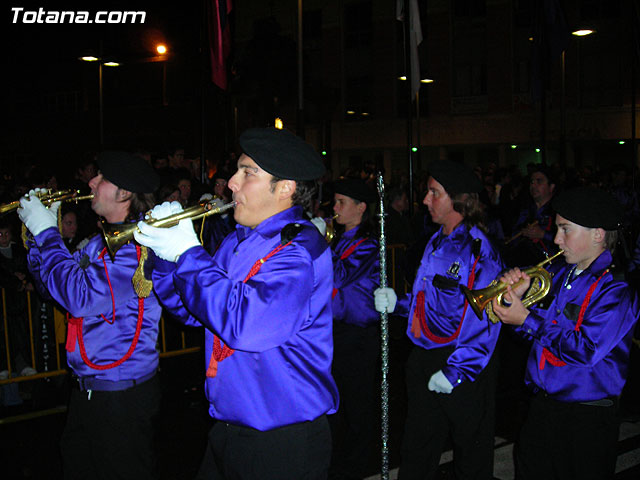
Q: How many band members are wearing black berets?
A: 5